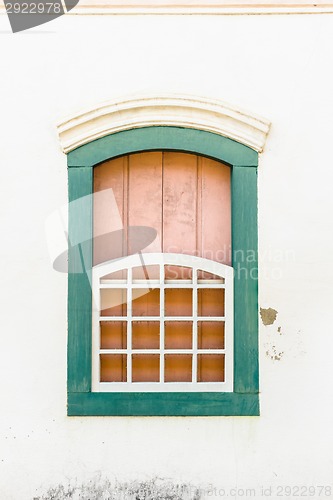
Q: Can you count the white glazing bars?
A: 6